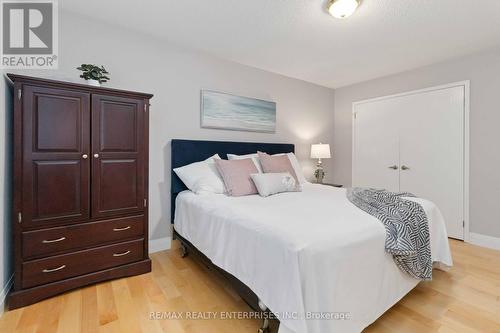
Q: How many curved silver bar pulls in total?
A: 4